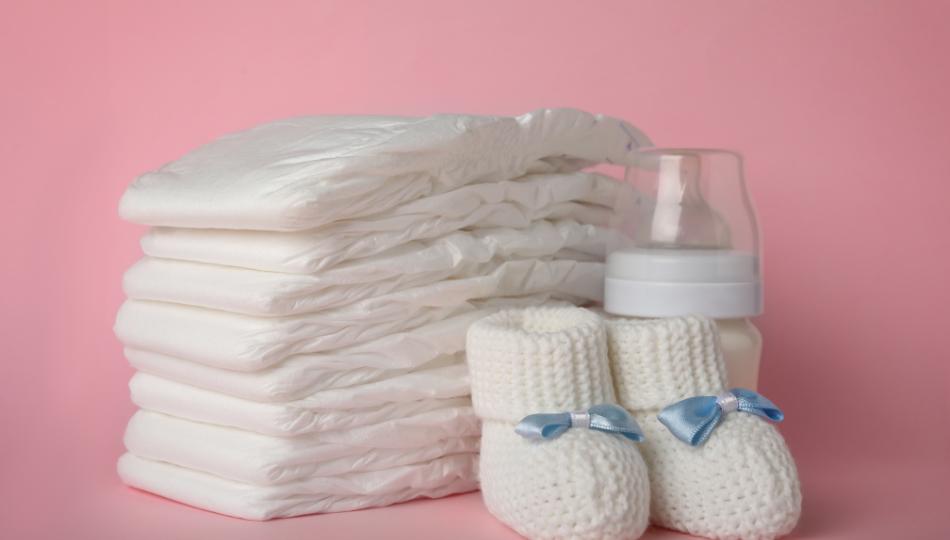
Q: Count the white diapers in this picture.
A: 8